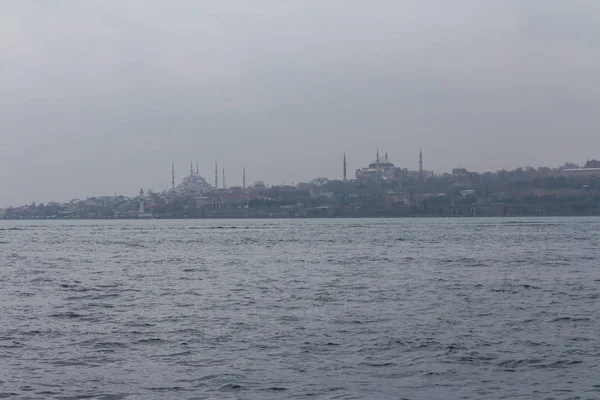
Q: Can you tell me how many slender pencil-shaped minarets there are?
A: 10